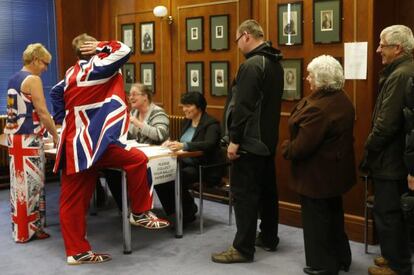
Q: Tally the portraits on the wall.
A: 11